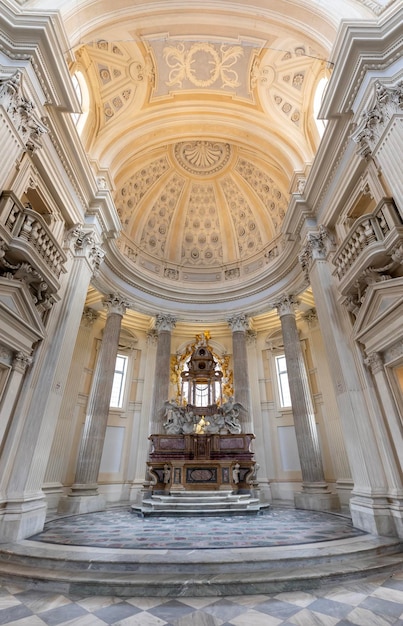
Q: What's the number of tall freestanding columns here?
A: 4